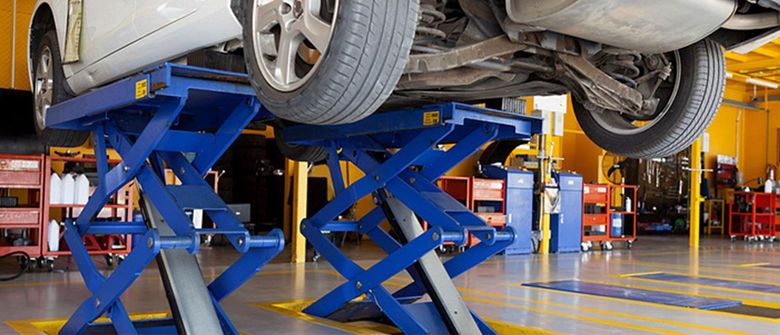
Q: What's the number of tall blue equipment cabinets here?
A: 2